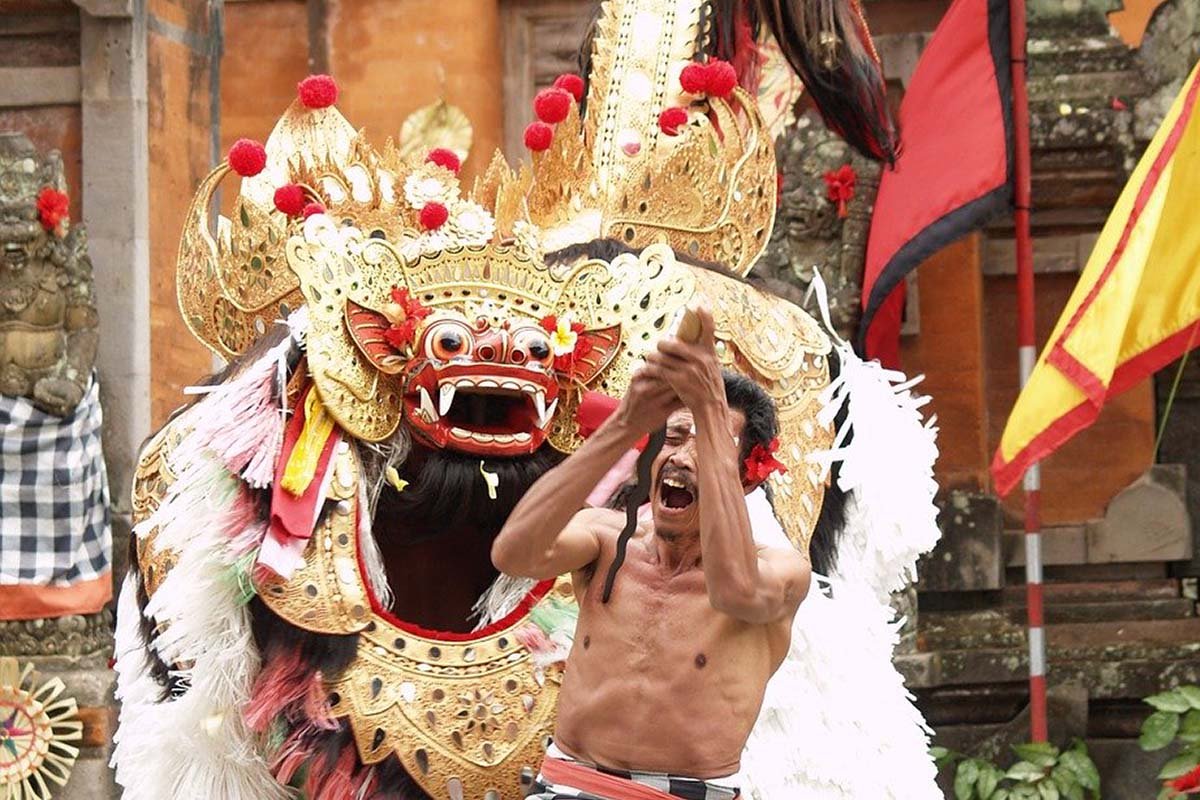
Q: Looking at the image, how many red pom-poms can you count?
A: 12